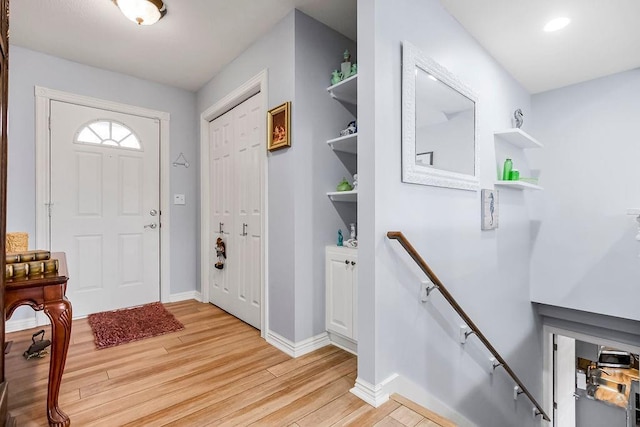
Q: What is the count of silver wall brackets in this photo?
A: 5